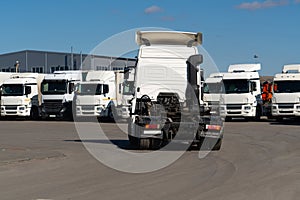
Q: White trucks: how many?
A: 8